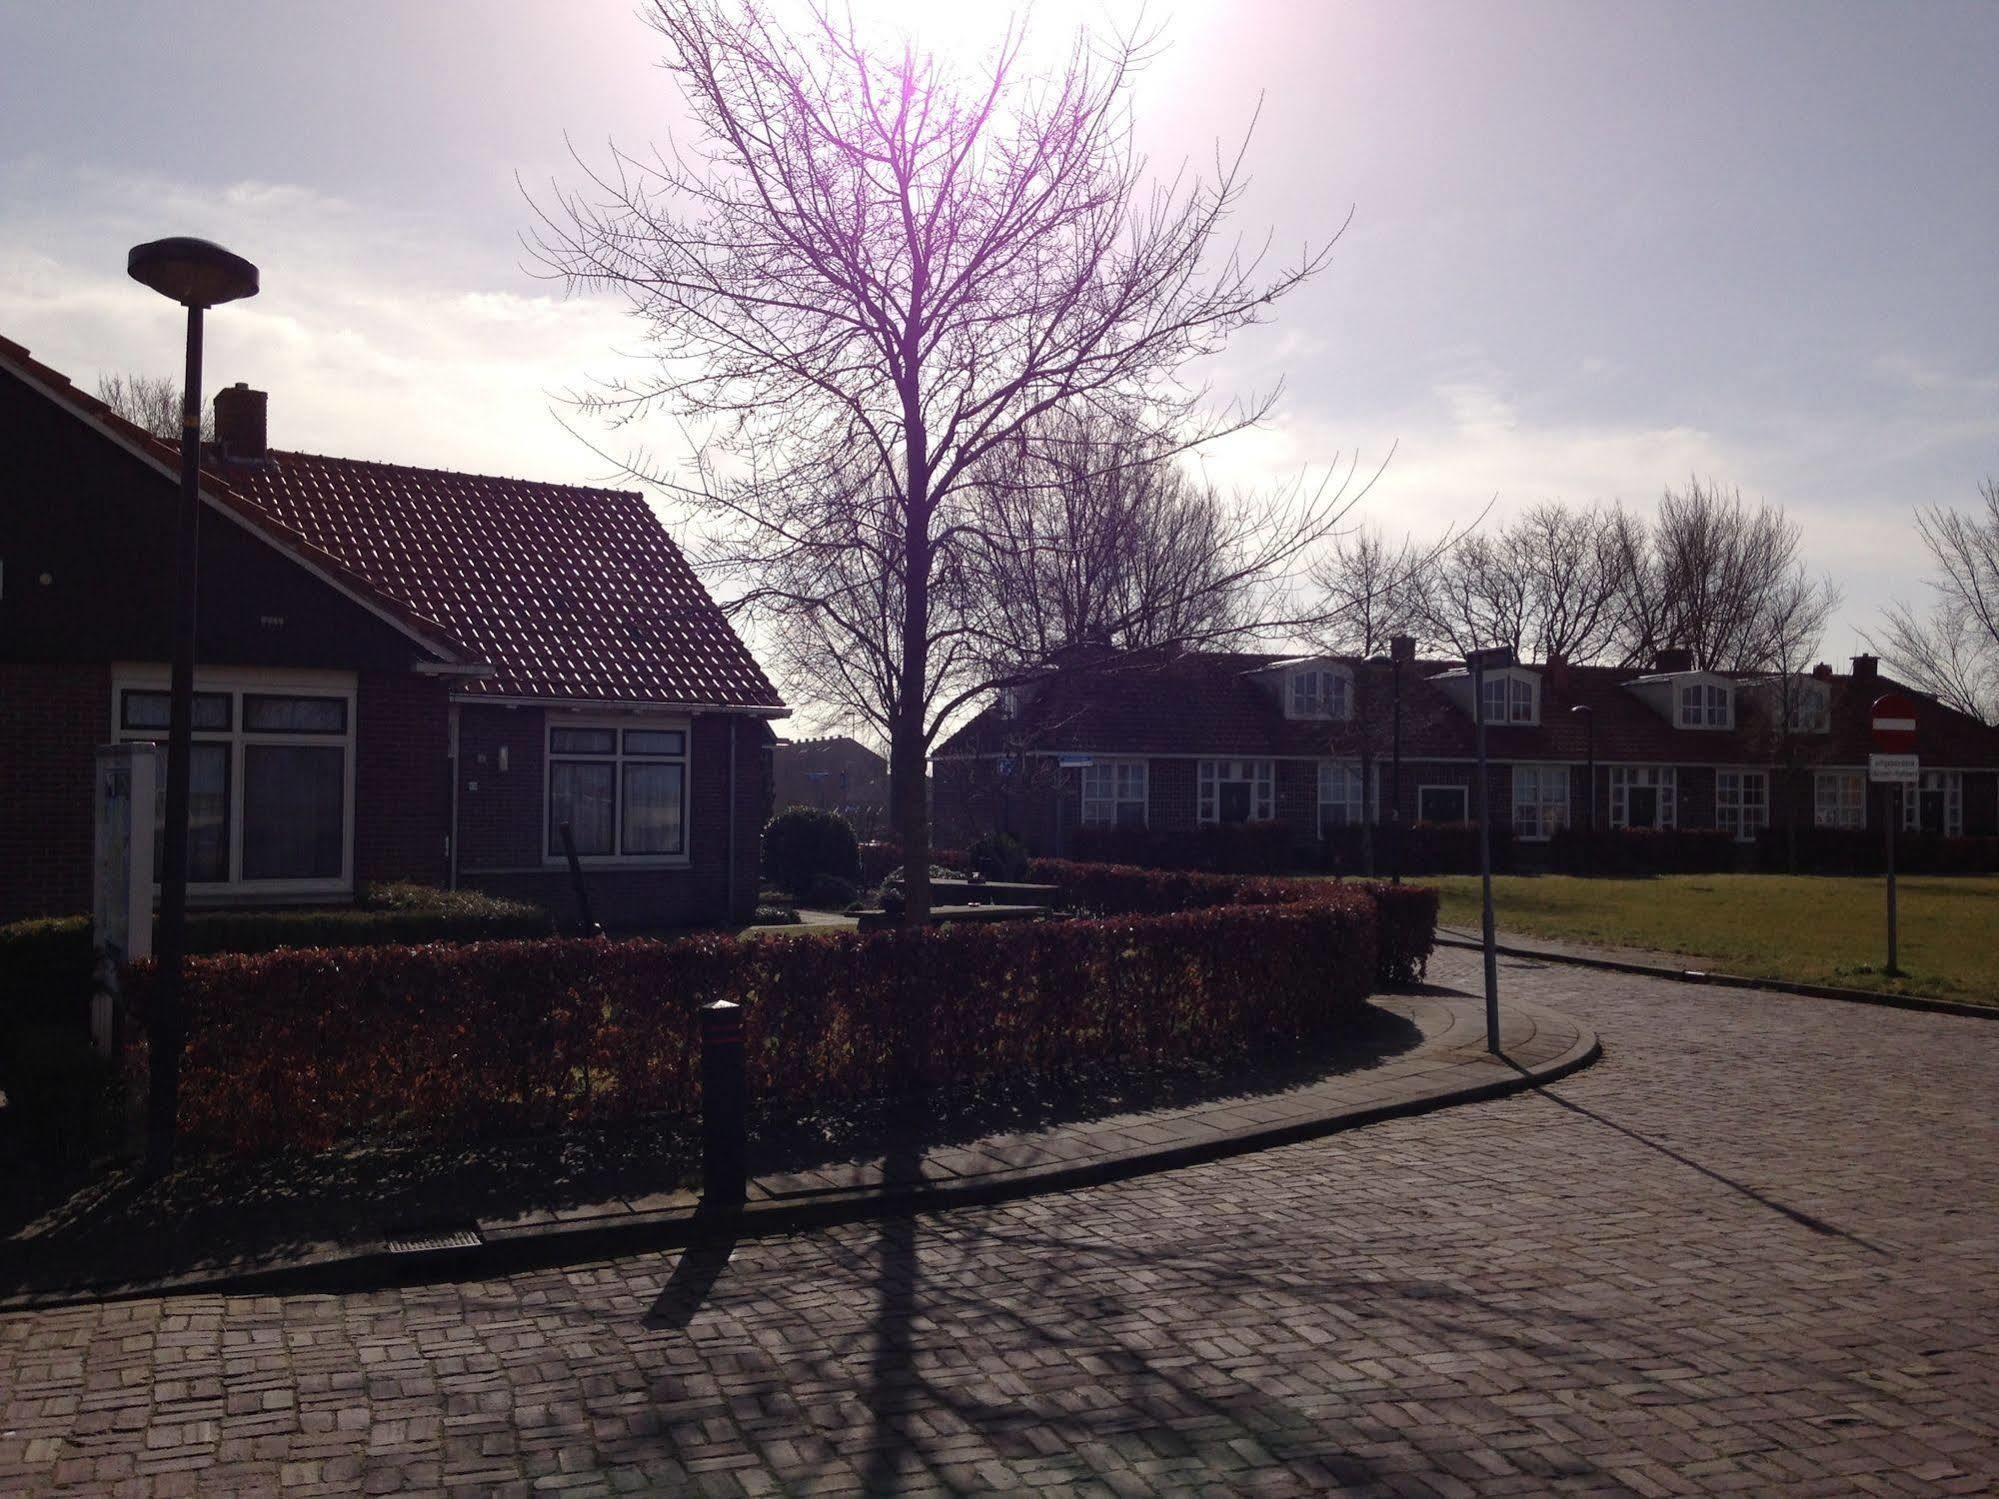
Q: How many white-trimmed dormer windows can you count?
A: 4